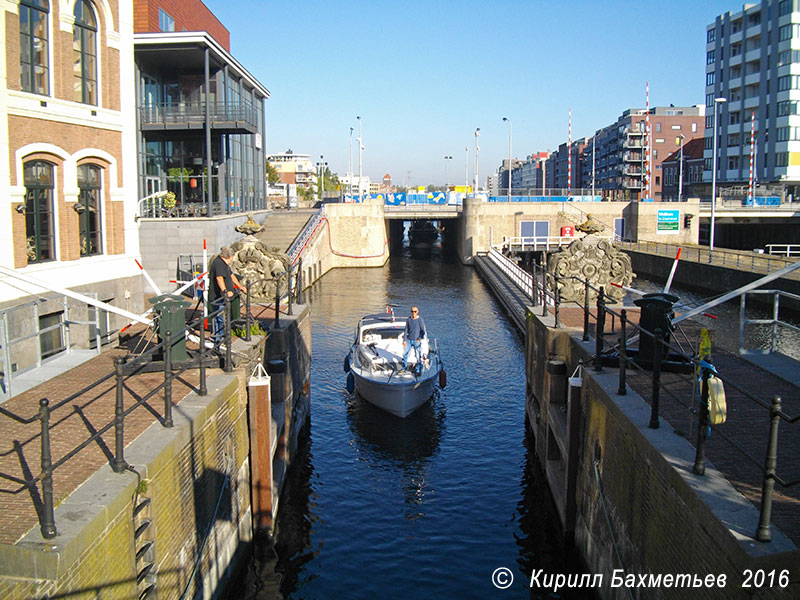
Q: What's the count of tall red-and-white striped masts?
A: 3